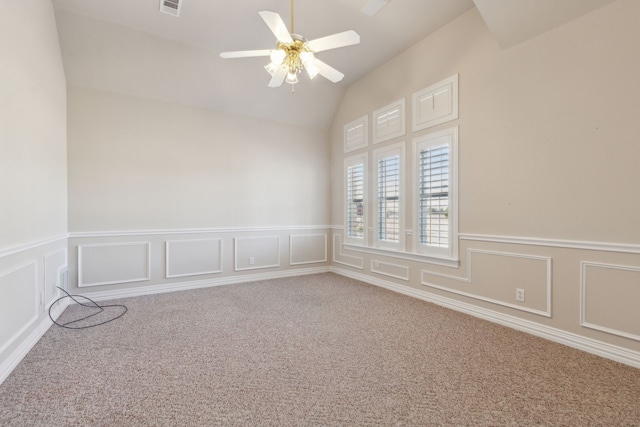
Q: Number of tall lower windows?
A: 3